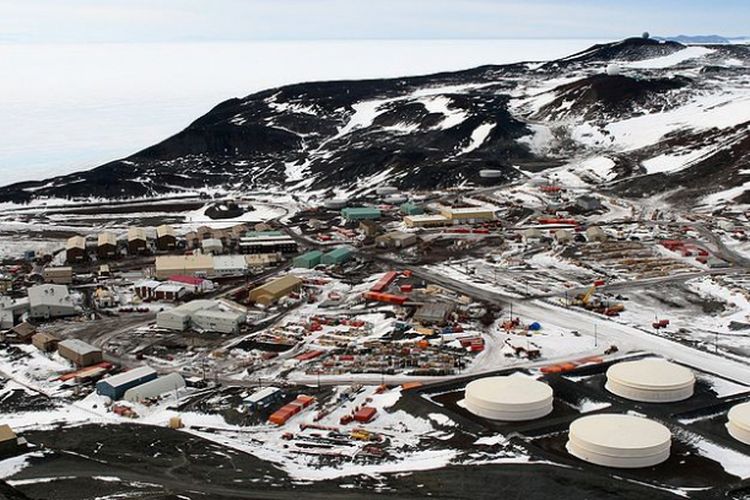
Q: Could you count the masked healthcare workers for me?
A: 0